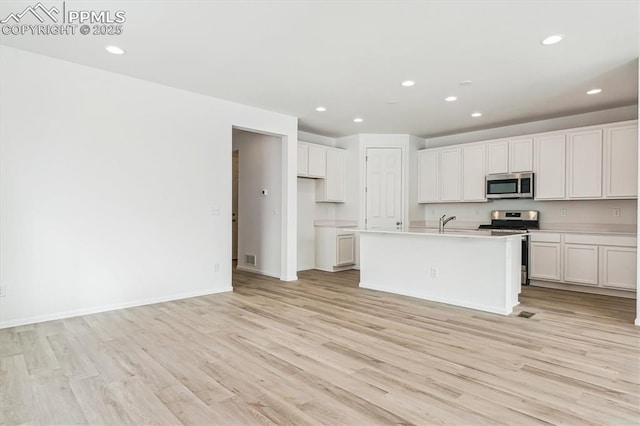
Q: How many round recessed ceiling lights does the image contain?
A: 8